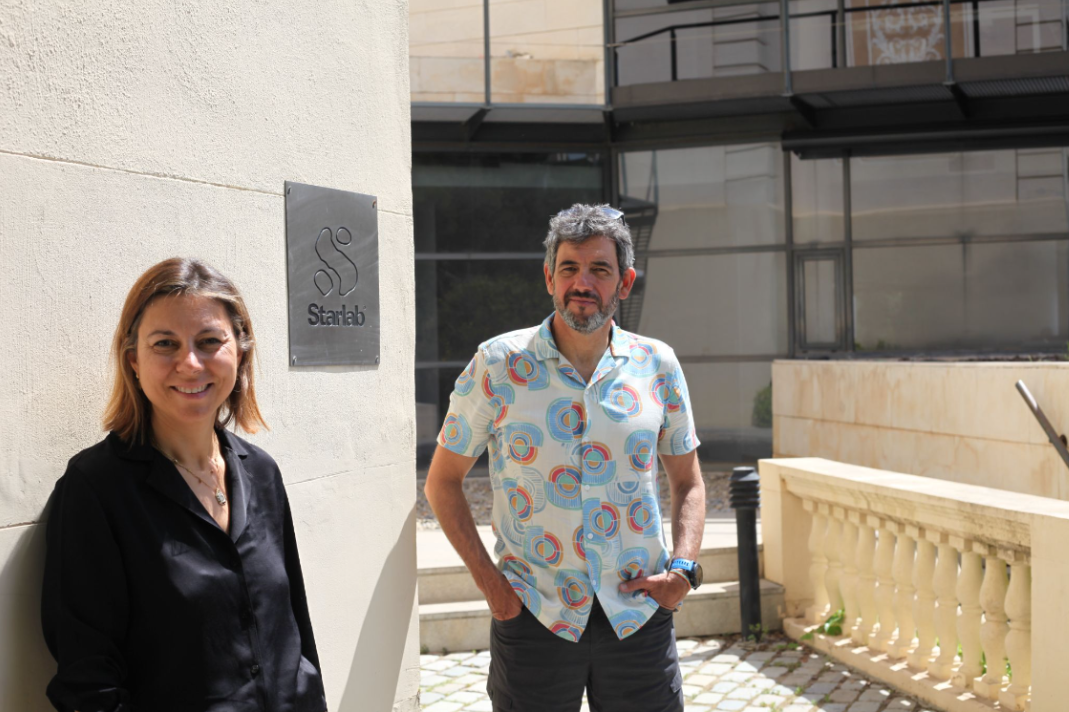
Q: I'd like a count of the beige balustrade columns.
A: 11